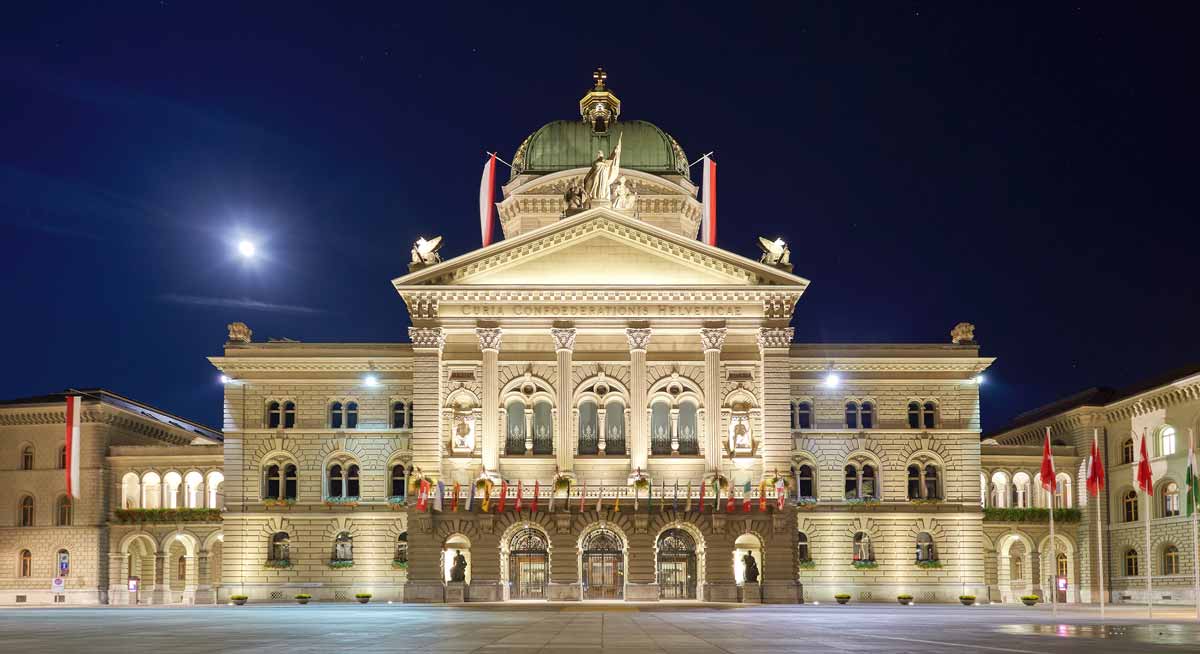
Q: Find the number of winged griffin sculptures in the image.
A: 2